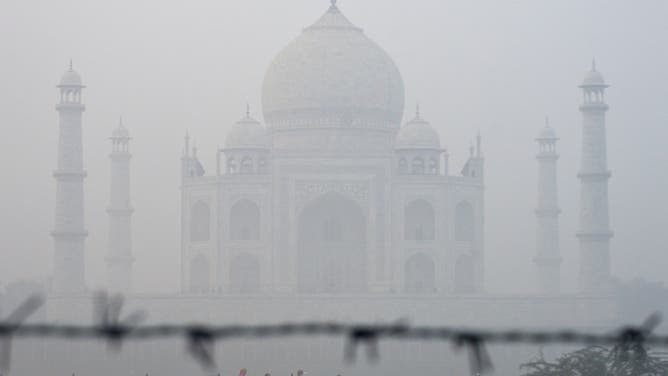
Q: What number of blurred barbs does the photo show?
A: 6